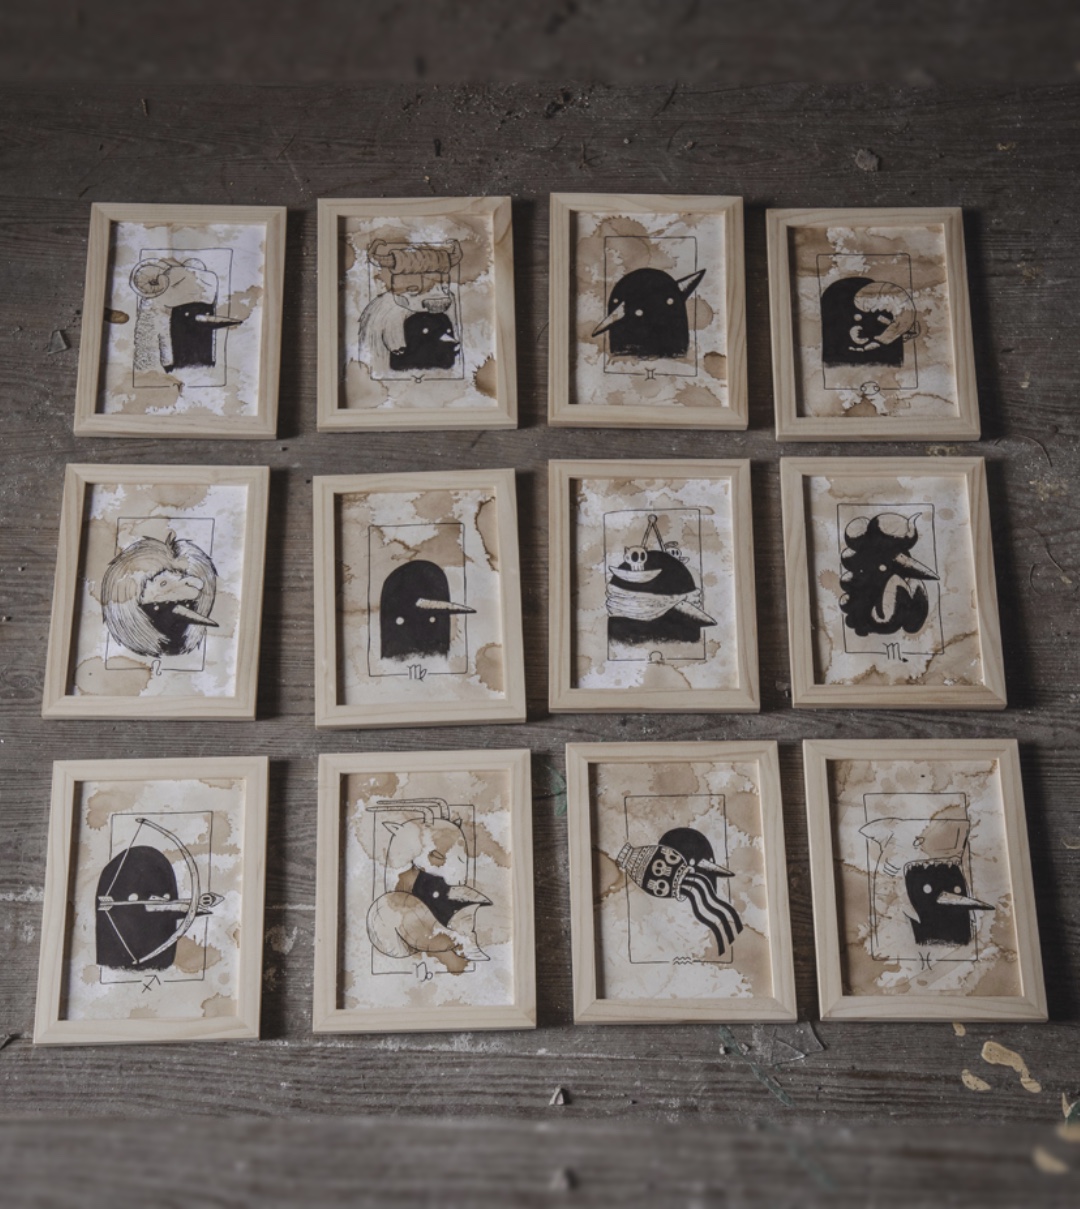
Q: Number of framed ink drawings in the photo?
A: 12